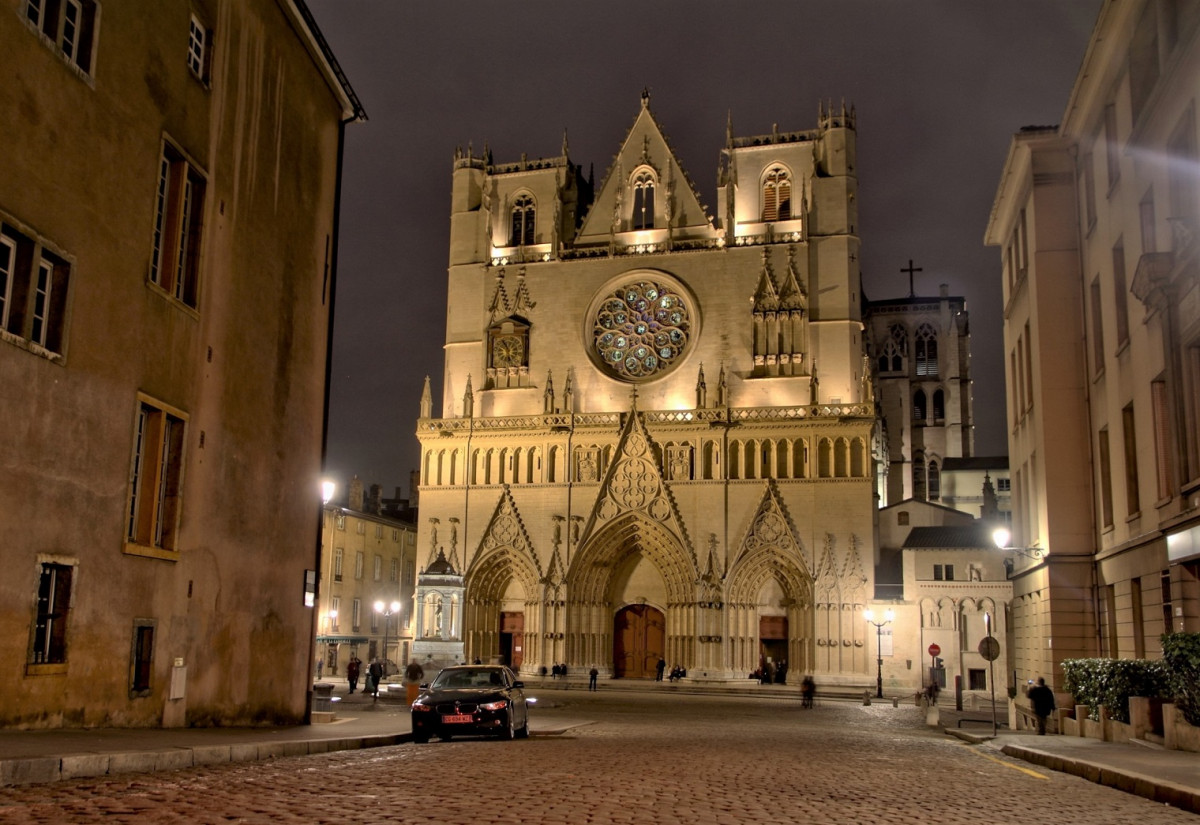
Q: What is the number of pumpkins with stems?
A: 0